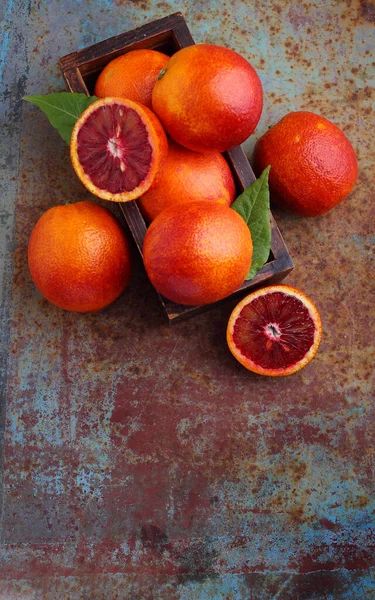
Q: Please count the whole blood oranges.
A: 6